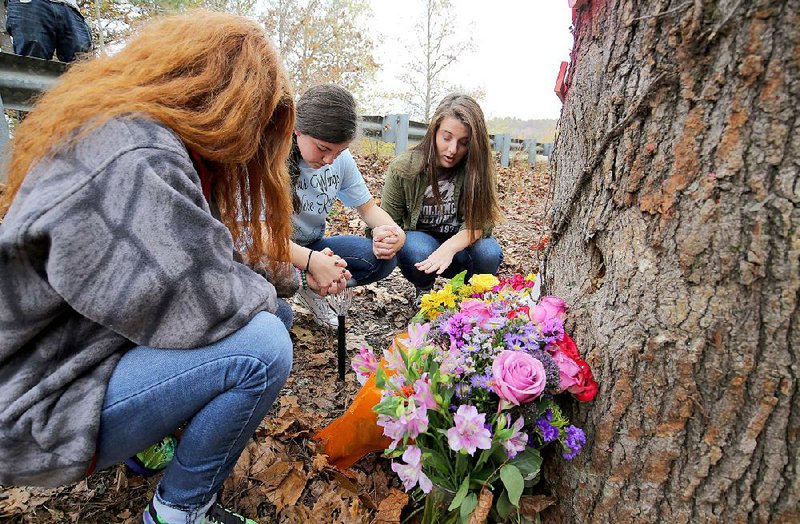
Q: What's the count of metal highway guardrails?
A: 1